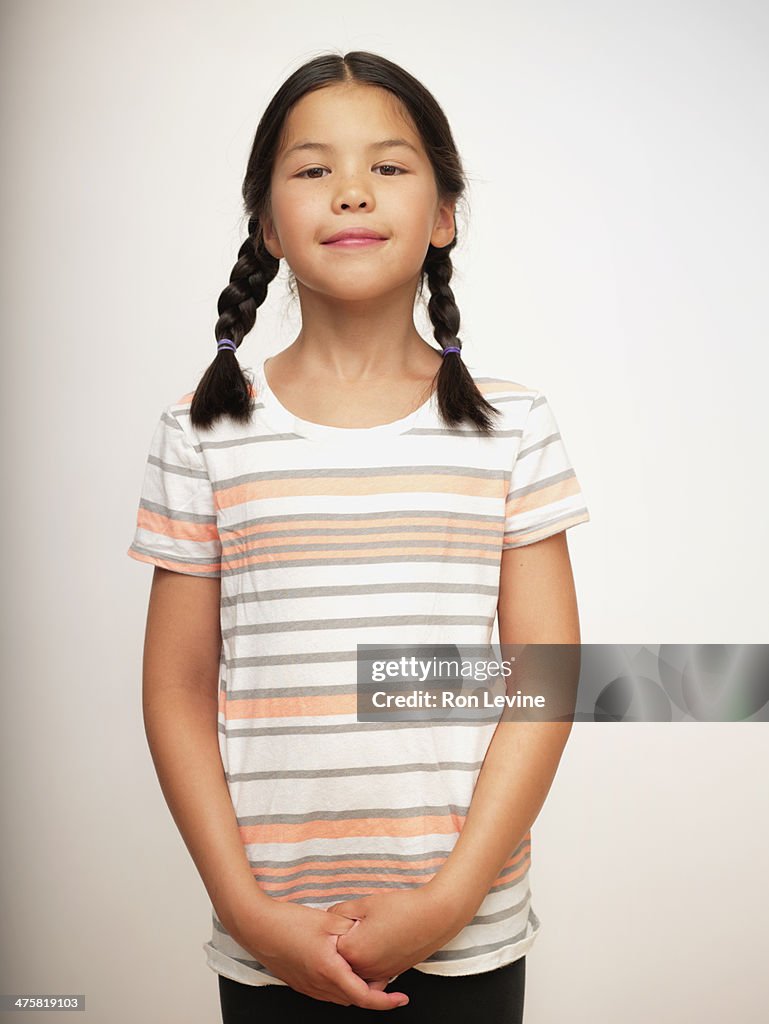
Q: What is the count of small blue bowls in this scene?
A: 0